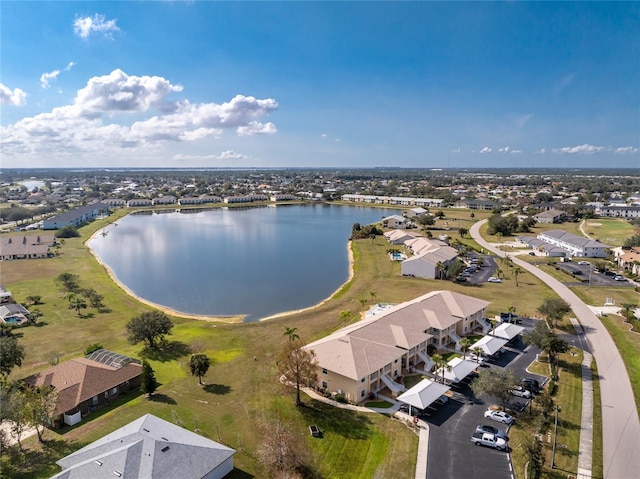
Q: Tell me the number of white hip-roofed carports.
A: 4